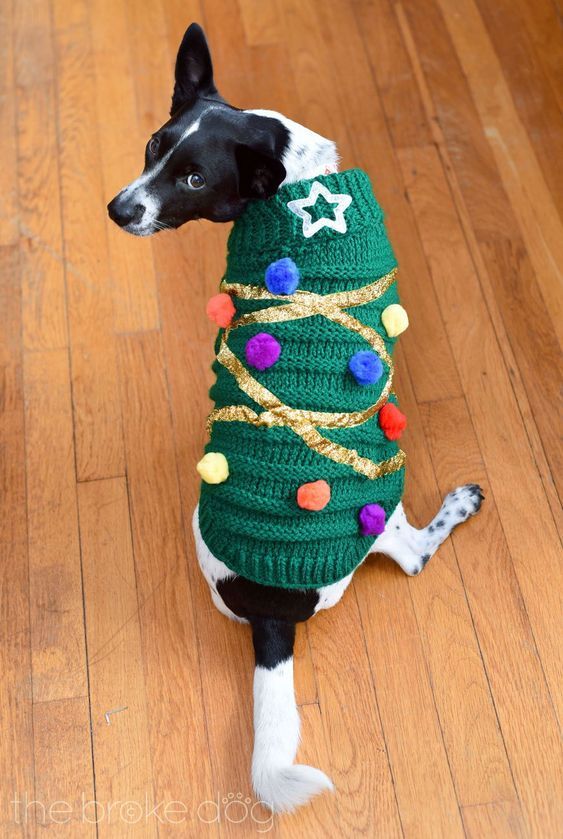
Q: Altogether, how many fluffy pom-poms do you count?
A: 9